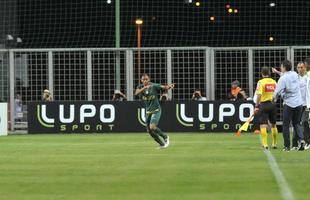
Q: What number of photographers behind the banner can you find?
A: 5